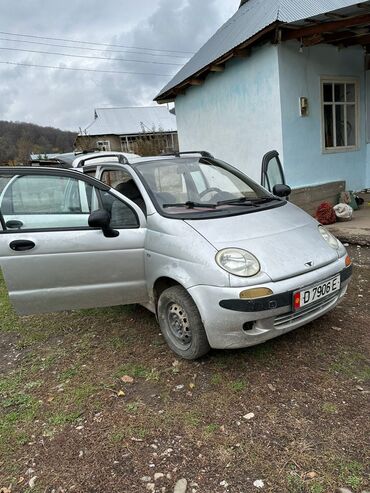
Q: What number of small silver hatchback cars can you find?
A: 1